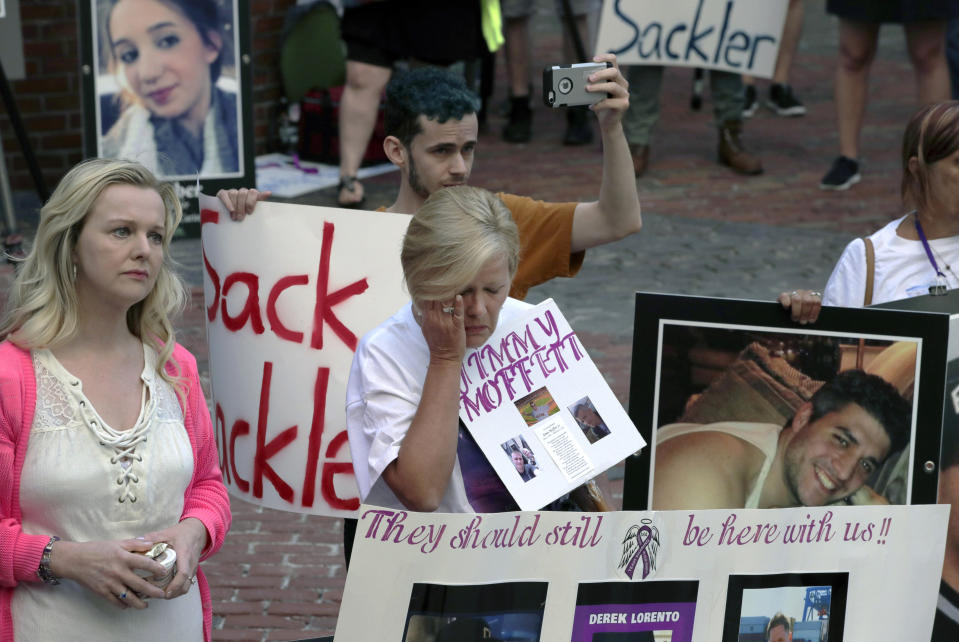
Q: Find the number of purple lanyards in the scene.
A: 1